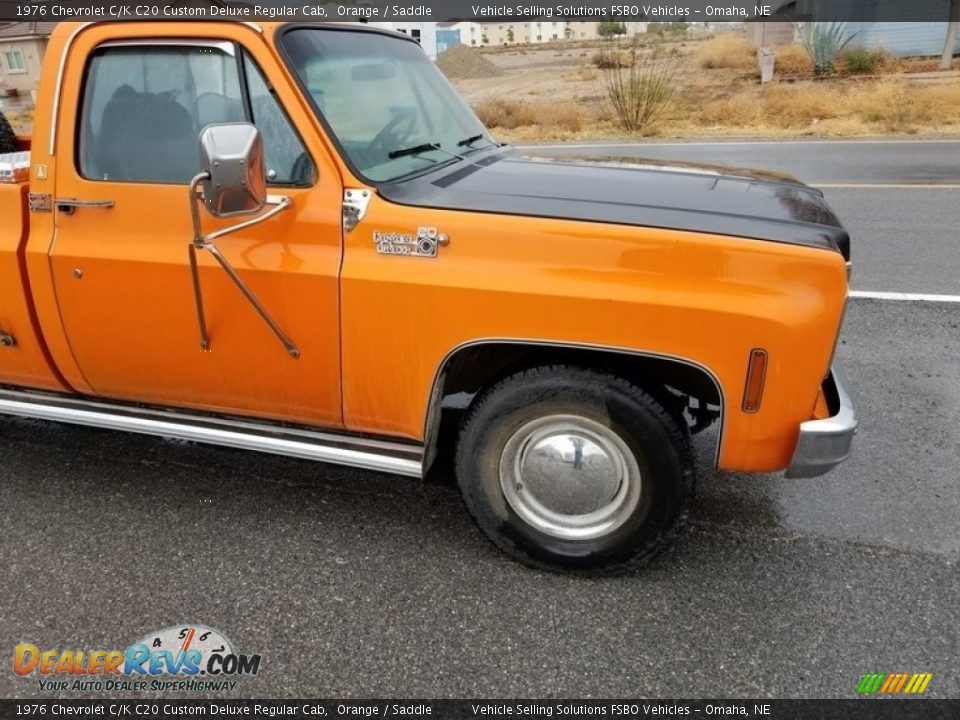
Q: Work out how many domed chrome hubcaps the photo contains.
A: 1